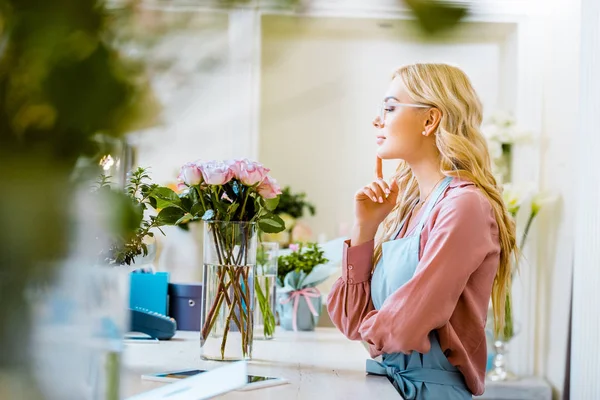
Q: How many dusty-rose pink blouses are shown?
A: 1